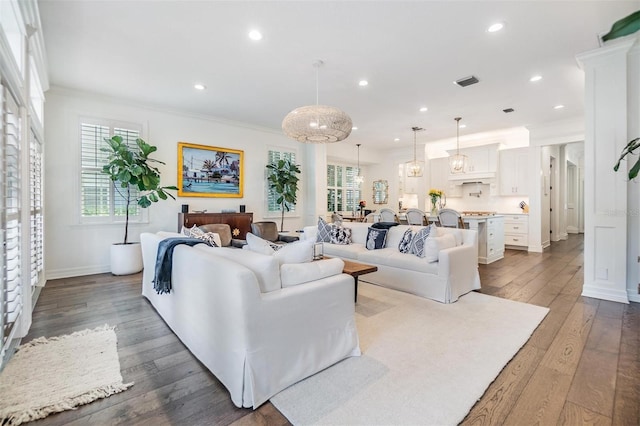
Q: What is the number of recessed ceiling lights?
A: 10